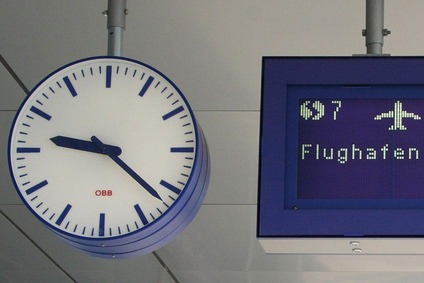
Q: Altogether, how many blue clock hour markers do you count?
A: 12